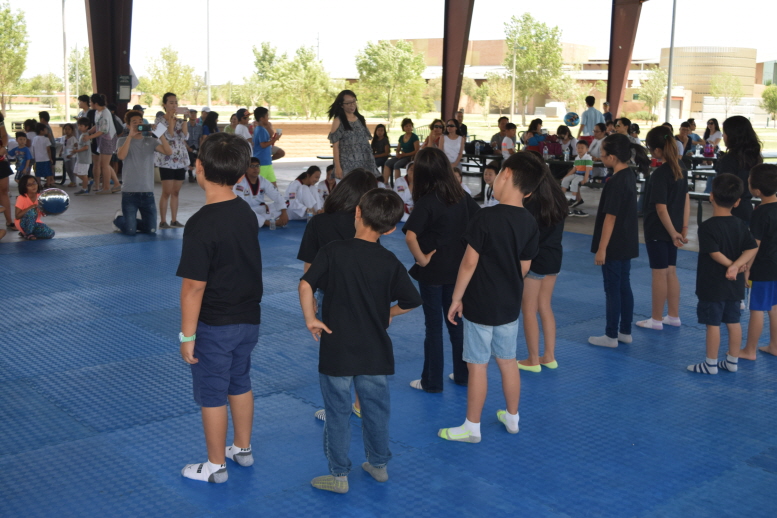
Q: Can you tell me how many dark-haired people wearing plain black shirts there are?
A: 11